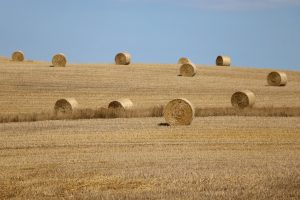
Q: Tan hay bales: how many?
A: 11